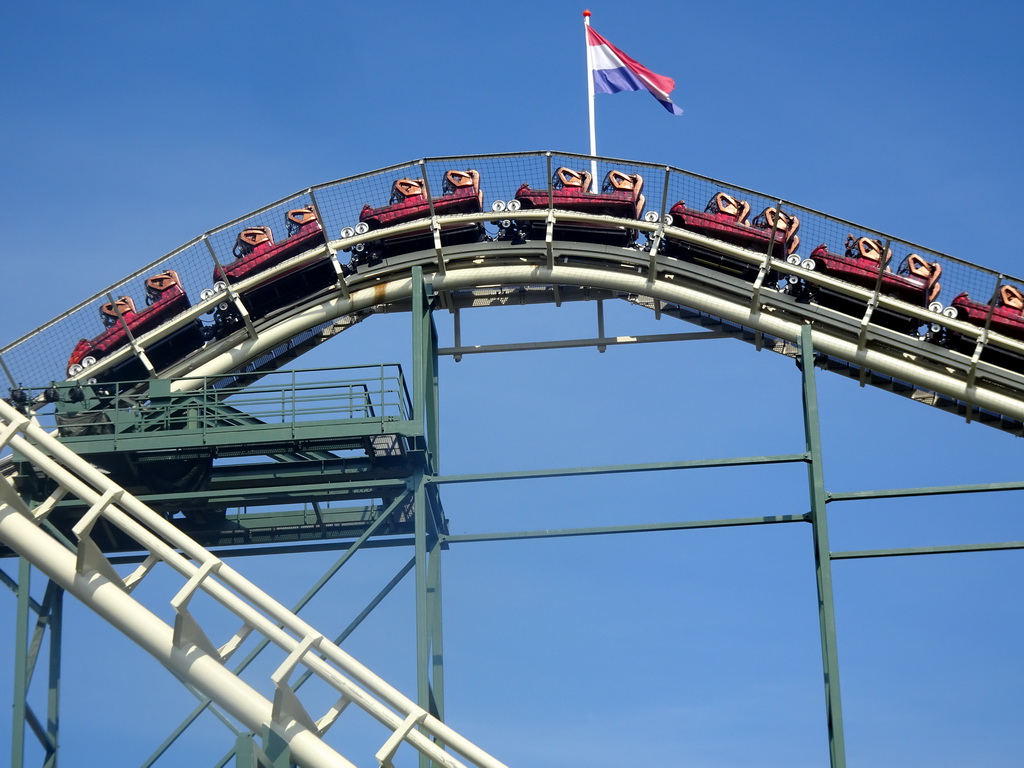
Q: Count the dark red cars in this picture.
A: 7